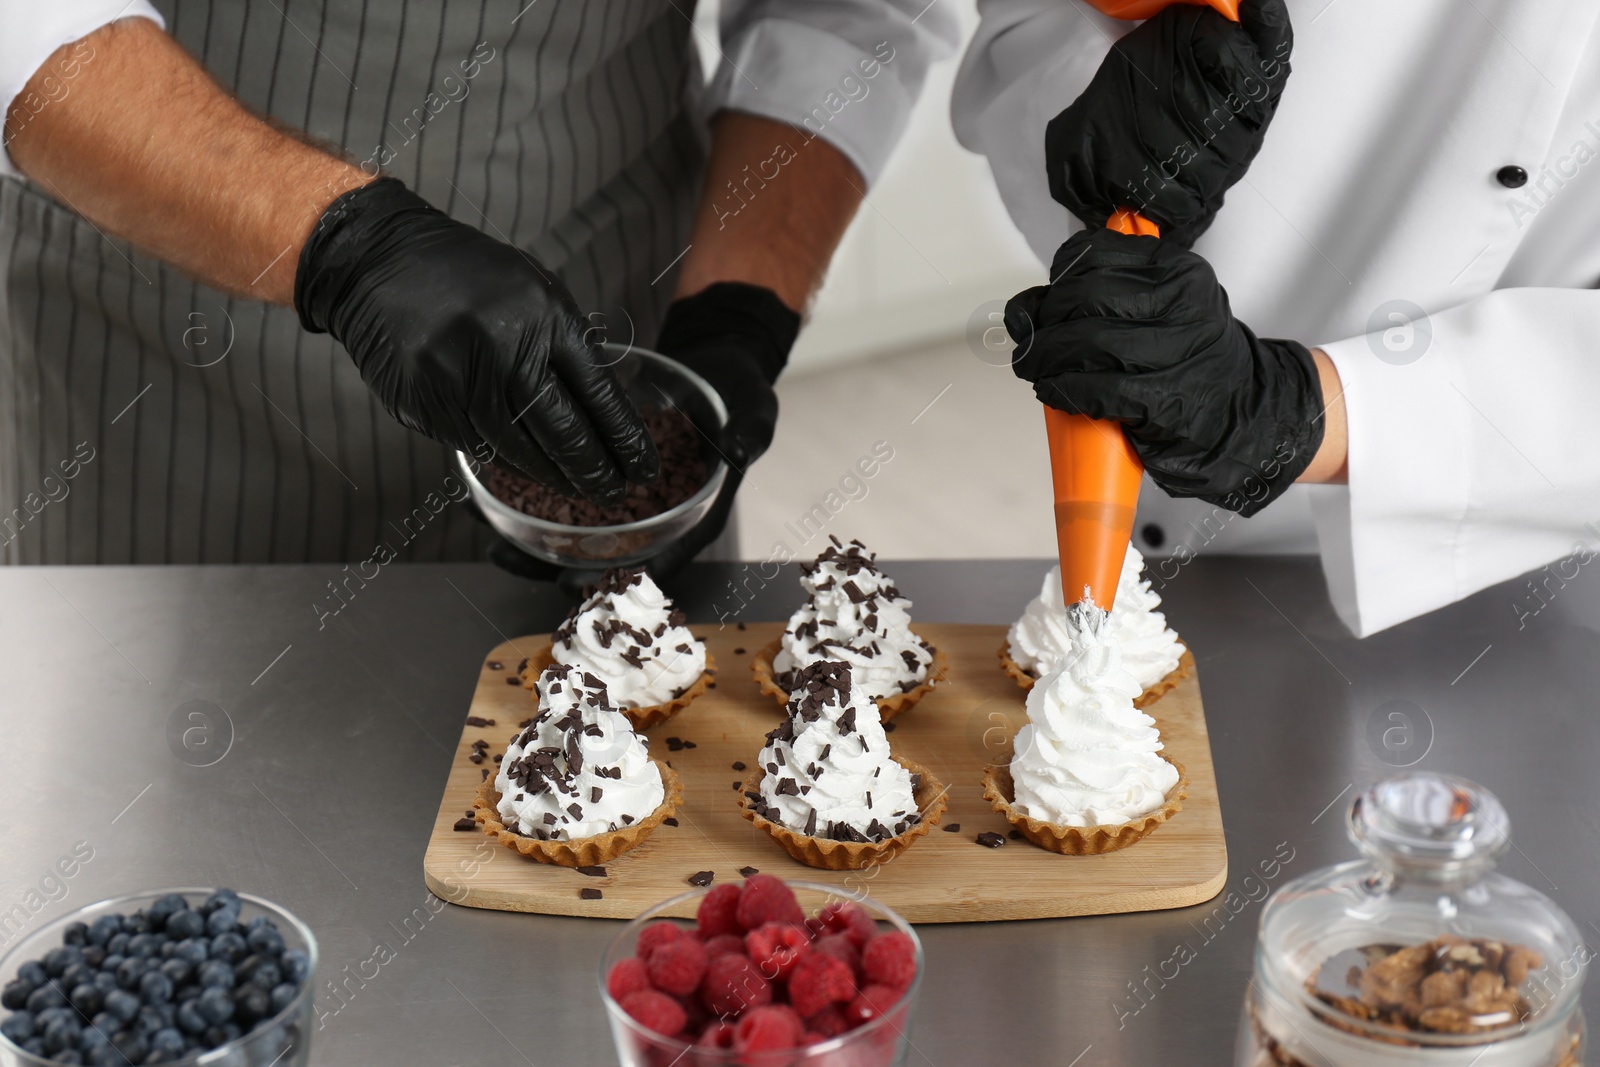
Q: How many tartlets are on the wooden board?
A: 6